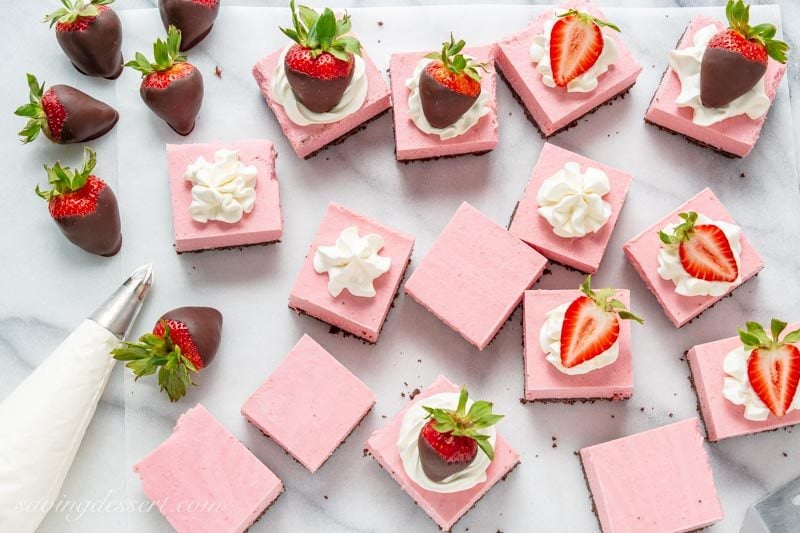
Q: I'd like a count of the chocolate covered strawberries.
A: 10